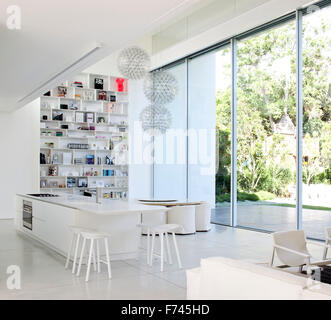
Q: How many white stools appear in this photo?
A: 4